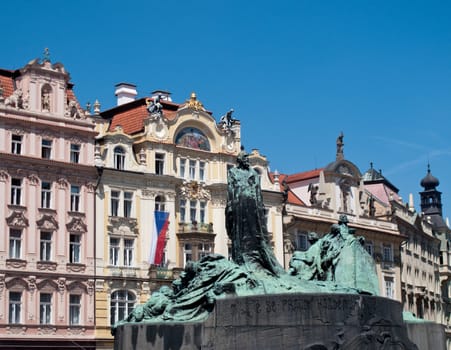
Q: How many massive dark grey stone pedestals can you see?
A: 1